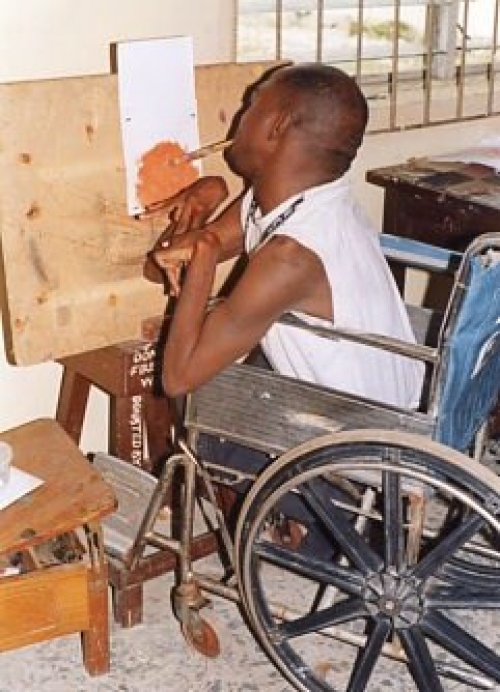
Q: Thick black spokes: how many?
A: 9